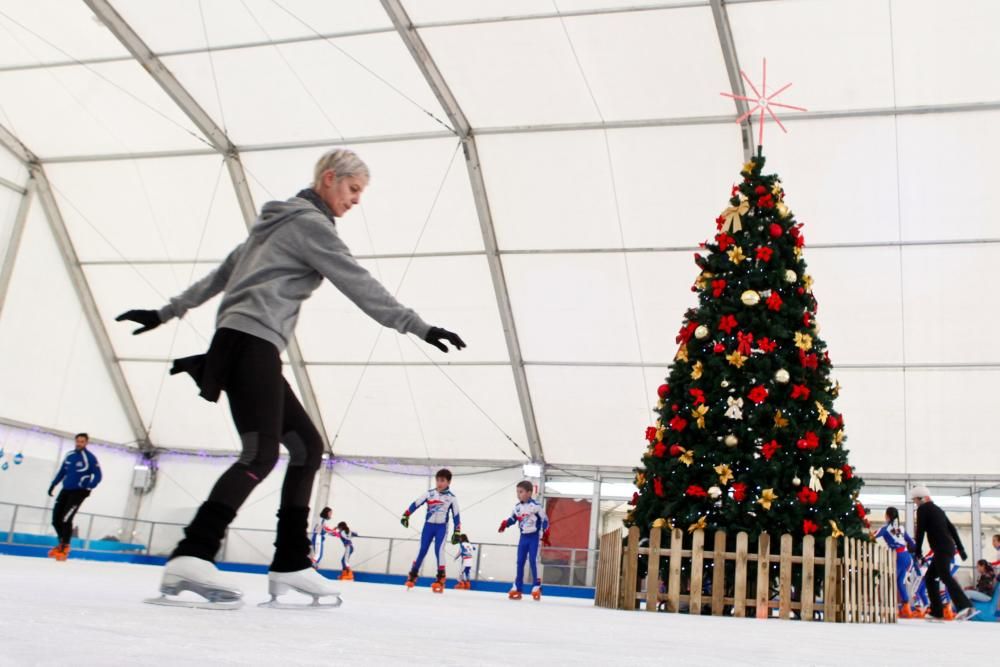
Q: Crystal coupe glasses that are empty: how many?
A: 0